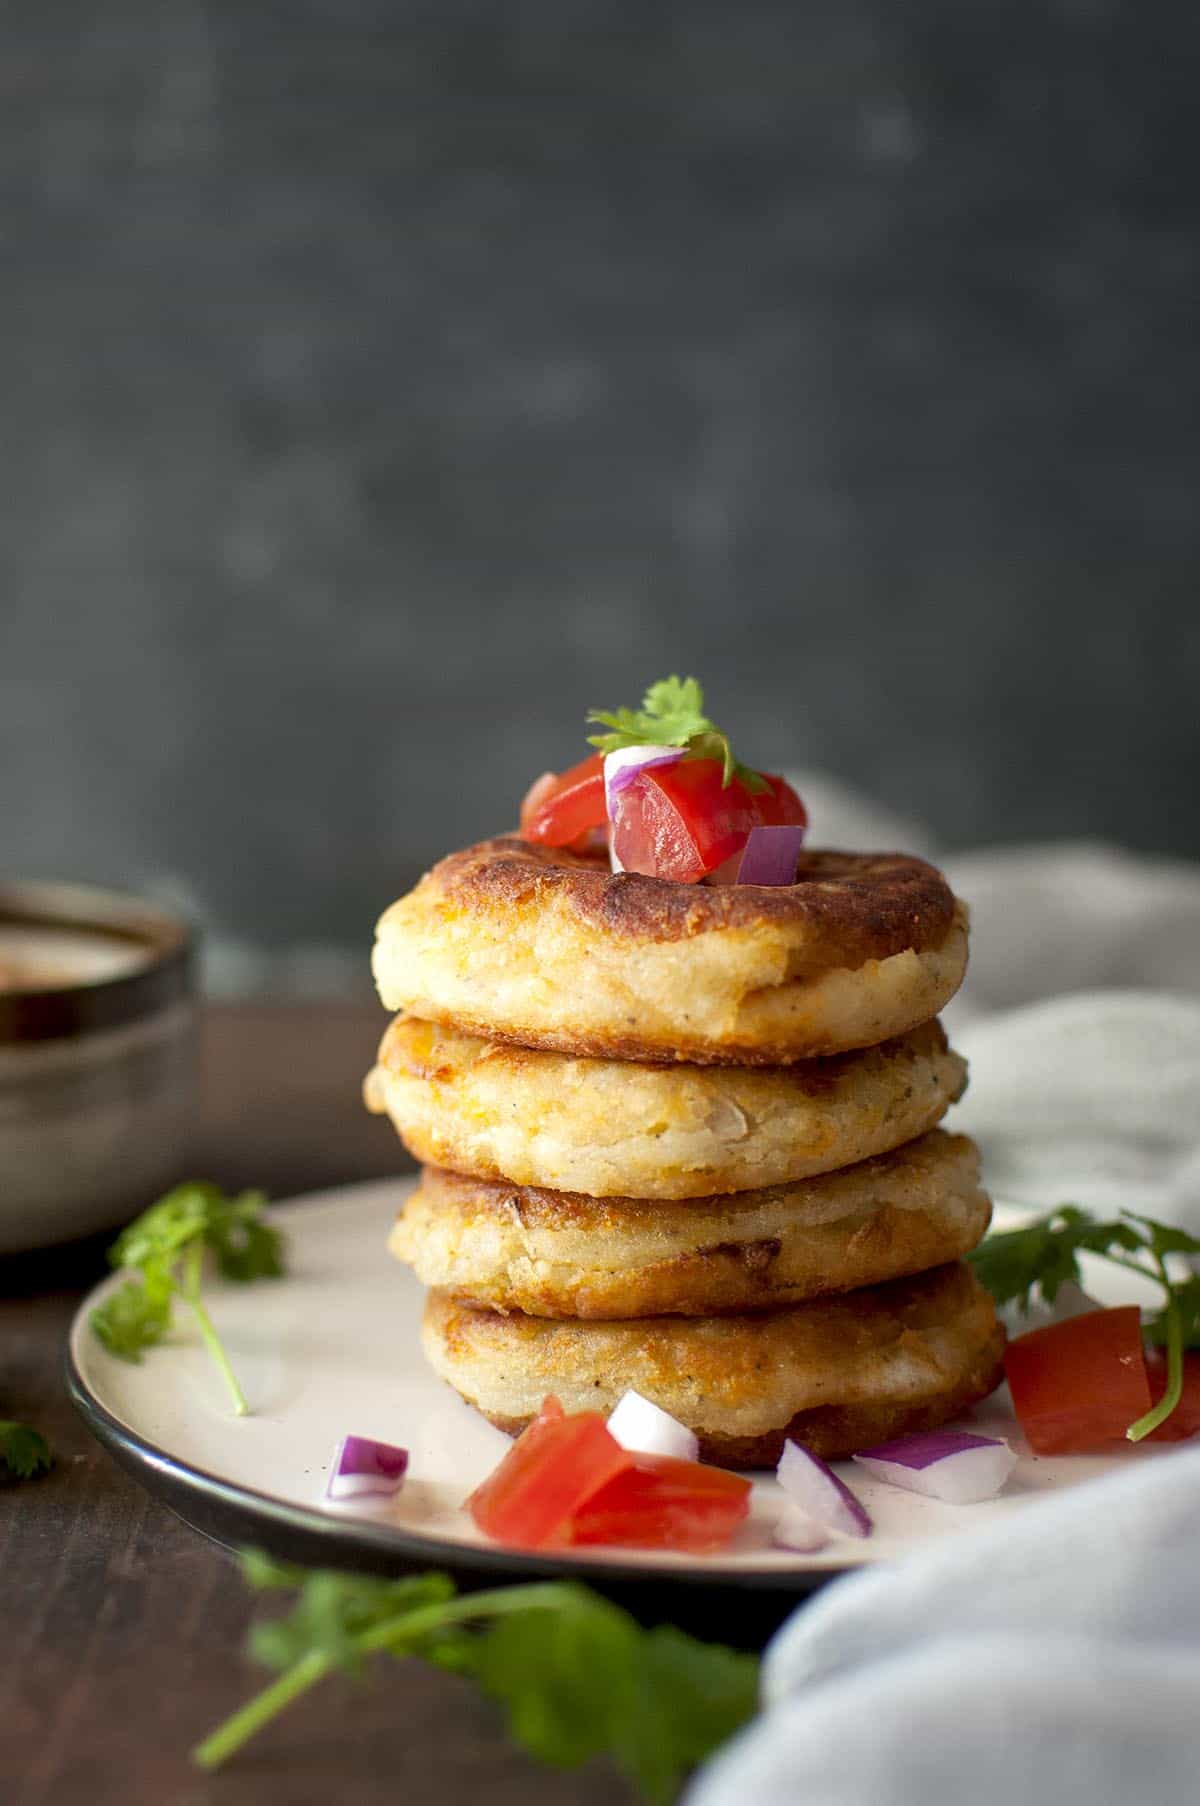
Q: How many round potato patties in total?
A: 4